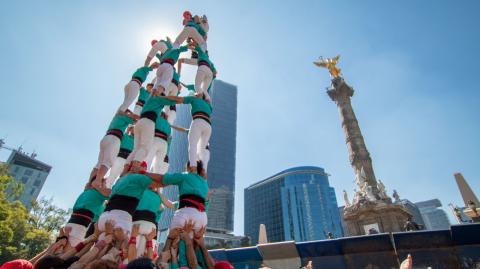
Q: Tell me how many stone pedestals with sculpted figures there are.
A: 1